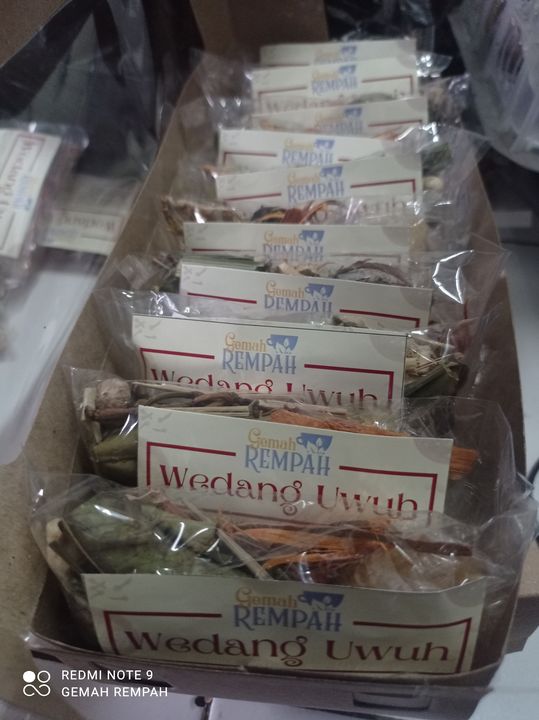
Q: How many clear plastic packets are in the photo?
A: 12